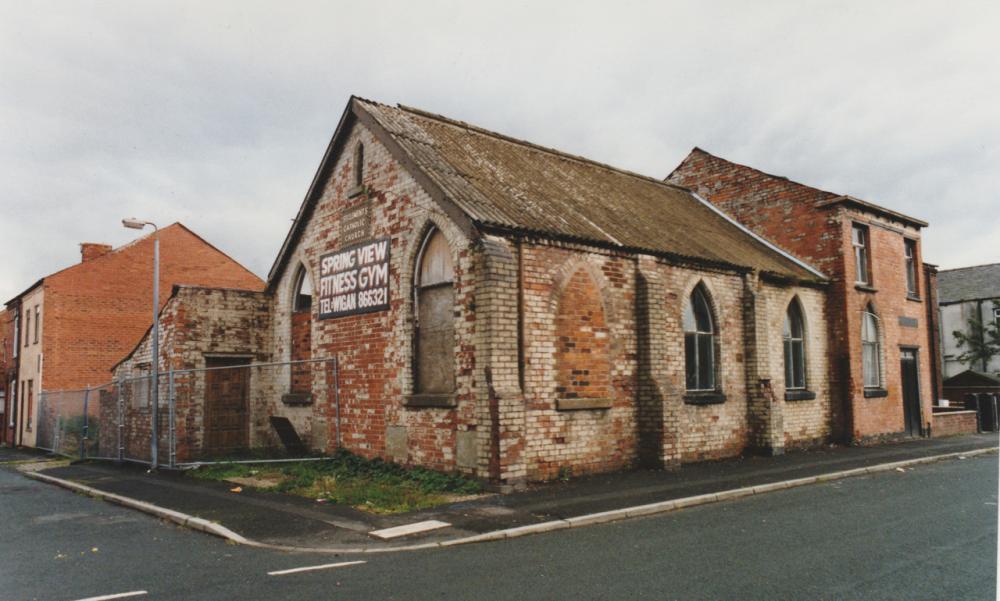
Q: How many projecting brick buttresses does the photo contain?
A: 3